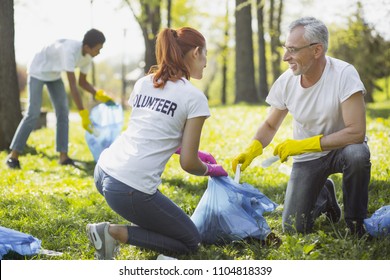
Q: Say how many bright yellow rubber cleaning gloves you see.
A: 4